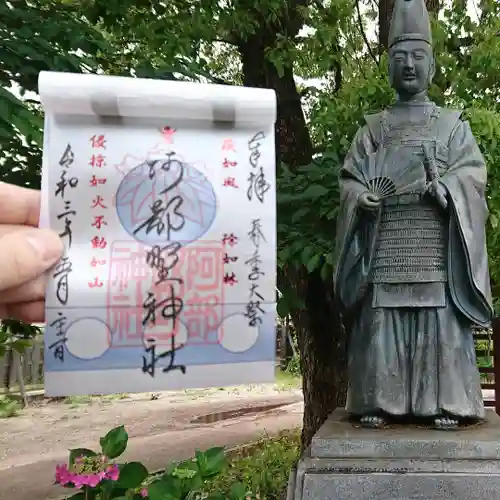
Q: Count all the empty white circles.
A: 2